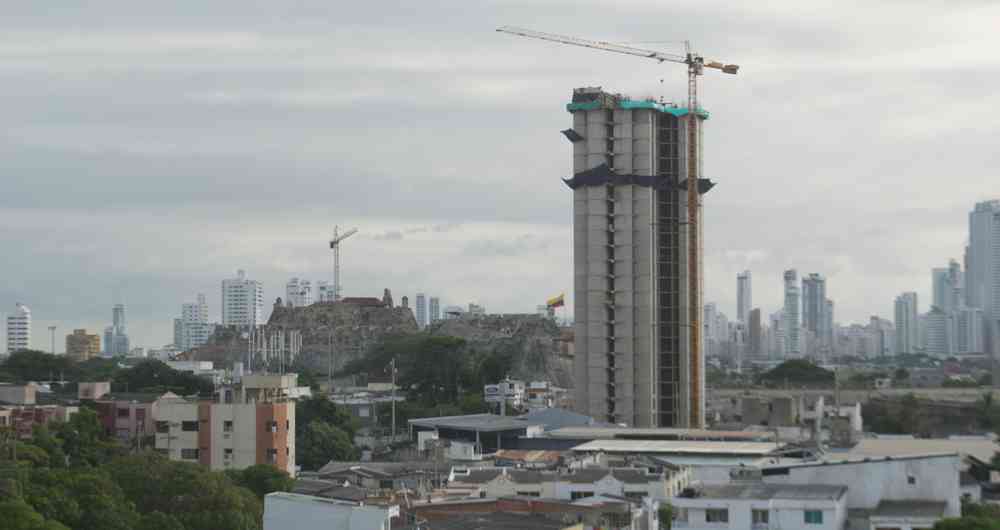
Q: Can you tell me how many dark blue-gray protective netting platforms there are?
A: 2